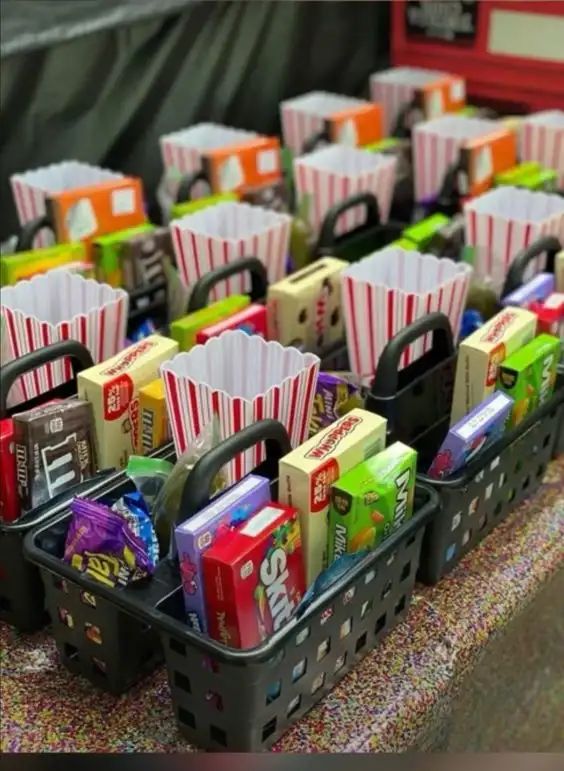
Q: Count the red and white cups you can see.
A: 12